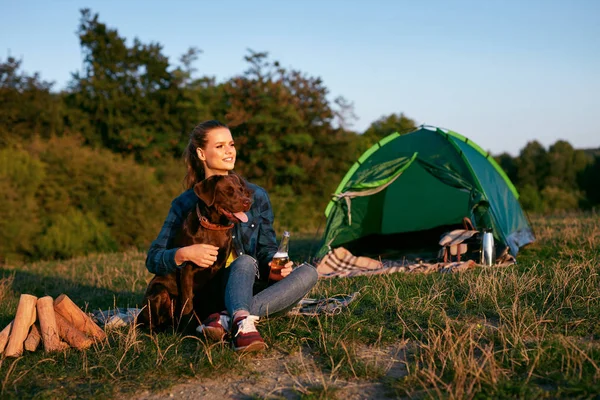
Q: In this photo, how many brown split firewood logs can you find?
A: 6